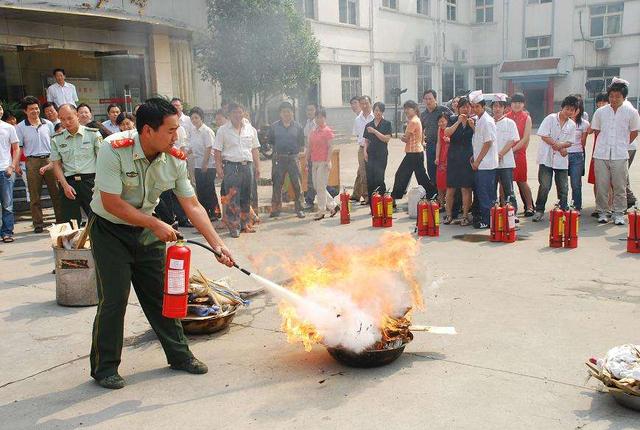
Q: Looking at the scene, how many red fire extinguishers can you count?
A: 11